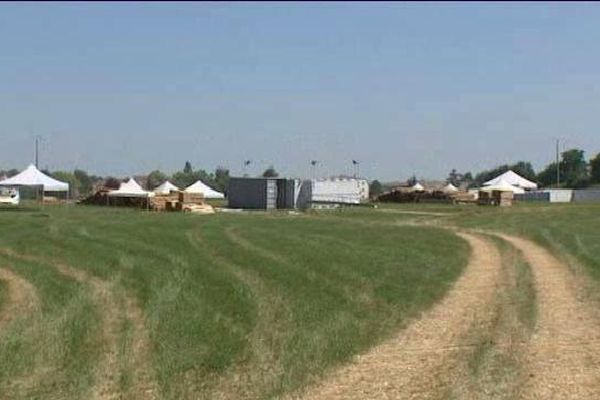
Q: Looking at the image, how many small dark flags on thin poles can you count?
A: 3